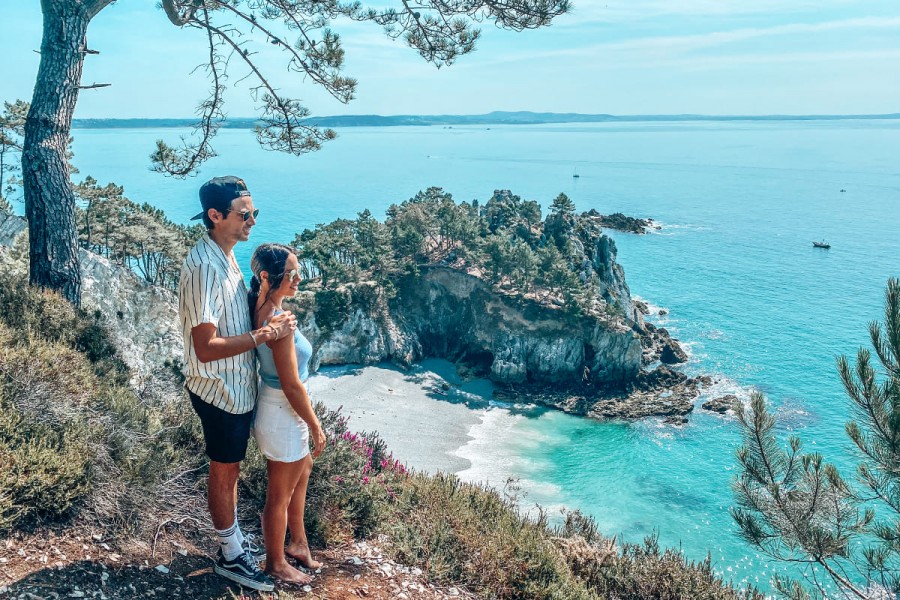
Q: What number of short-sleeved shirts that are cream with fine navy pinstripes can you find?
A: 1